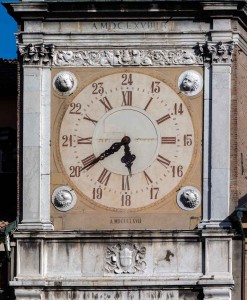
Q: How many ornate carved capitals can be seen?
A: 2